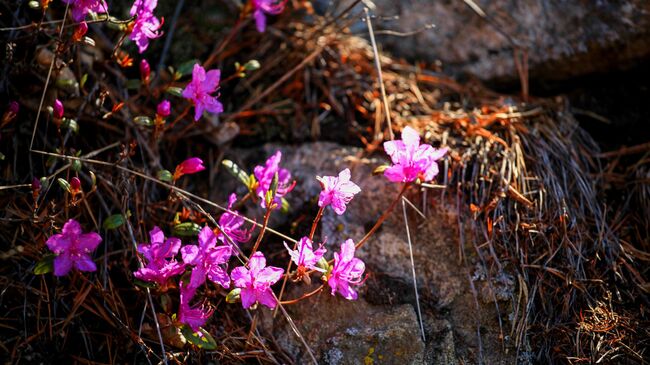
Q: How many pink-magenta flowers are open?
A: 15